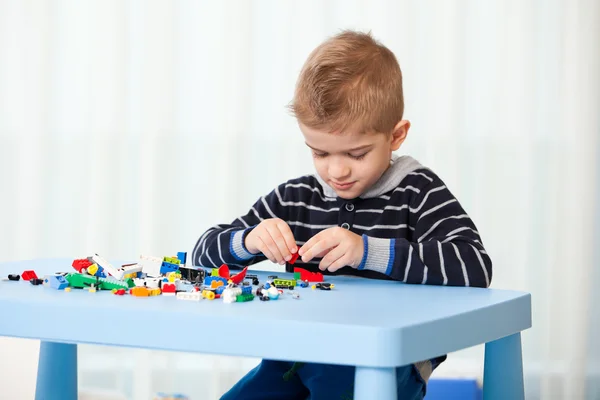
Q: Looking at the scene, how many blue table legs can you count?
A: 3